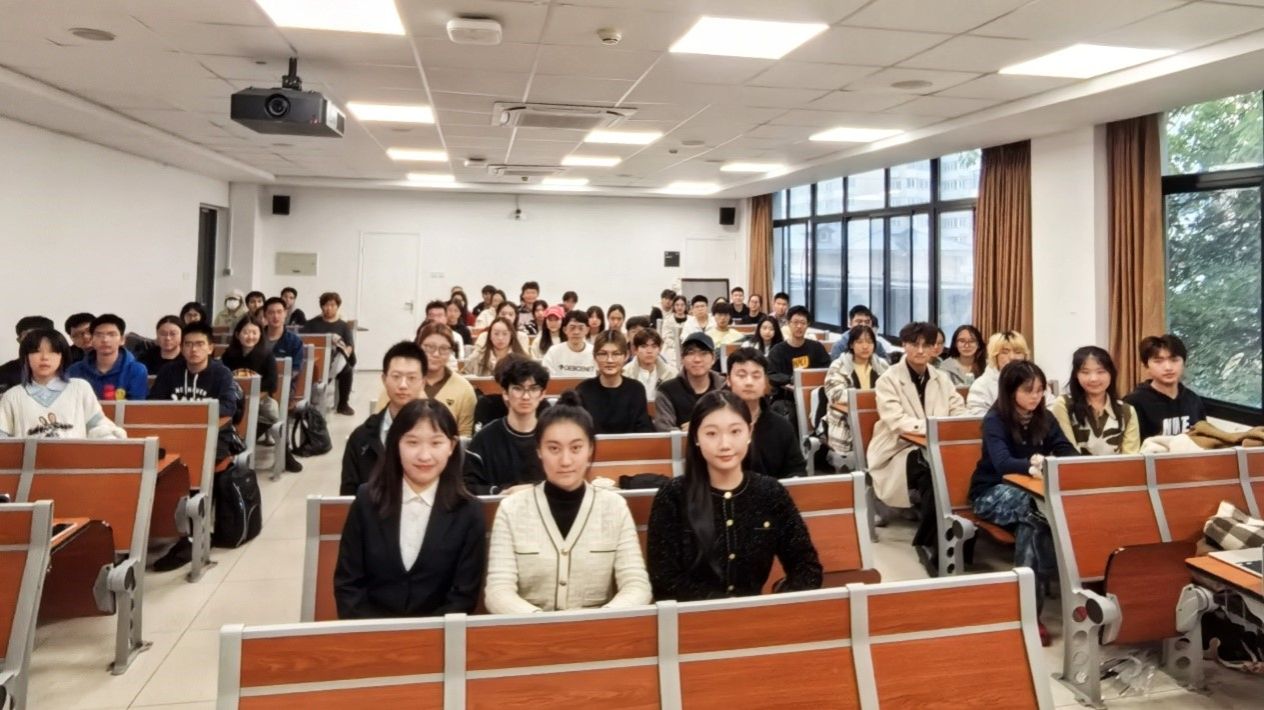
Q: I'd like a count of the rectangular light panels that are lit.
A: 12